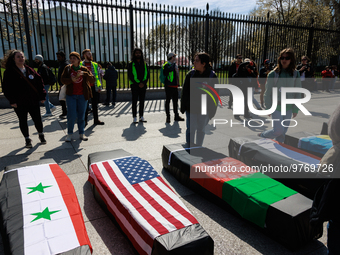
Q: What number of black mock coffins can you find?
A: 5